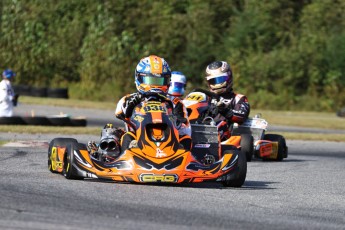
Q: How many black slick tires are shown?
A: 5